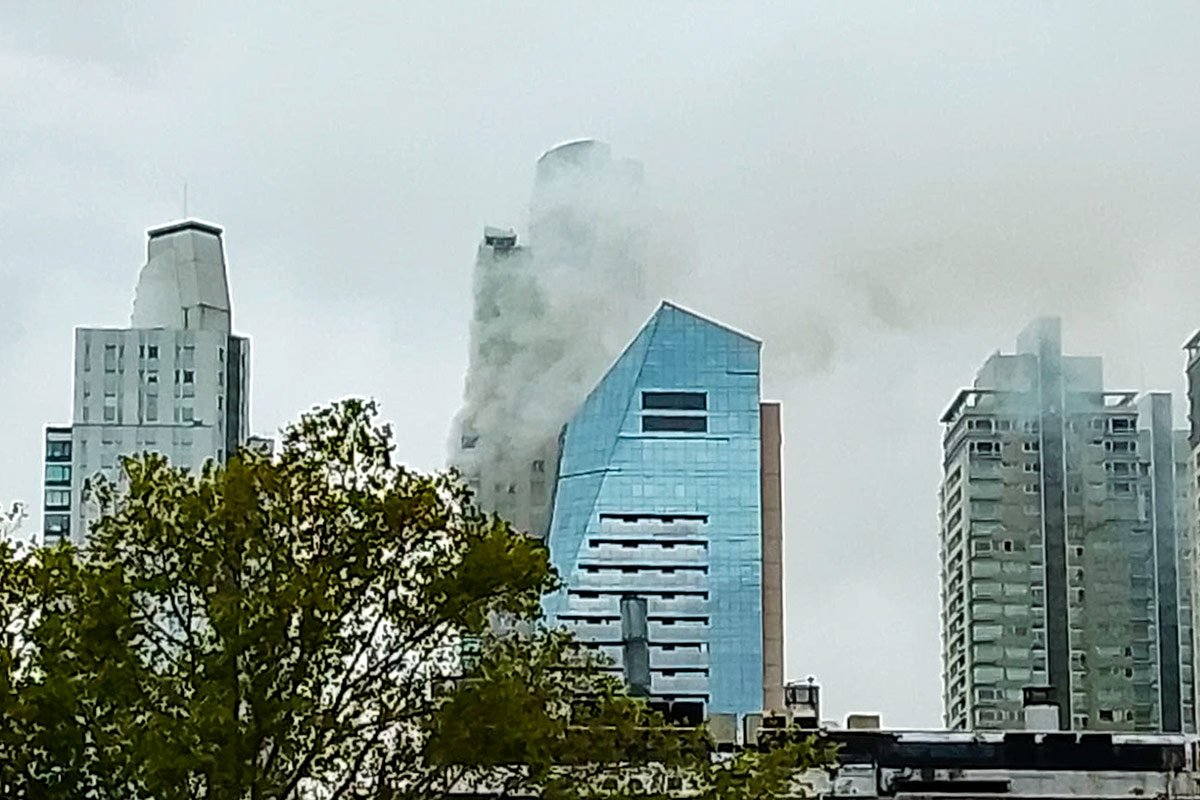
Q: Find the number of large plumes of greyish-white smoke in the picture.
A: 1